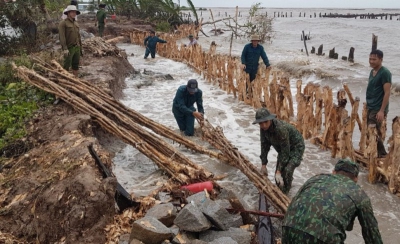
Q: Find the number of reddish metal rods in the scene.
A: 1